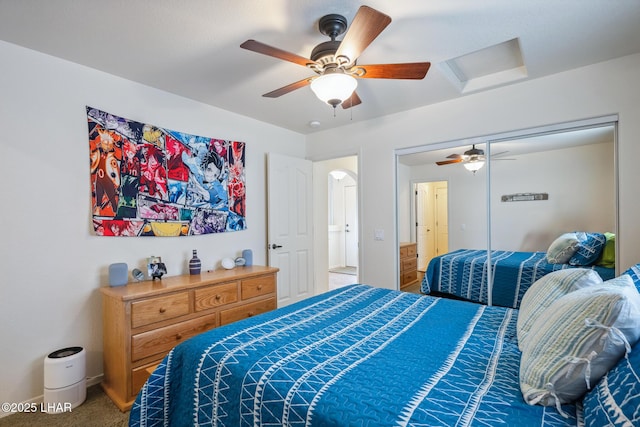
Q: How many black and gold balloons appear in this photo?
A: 0